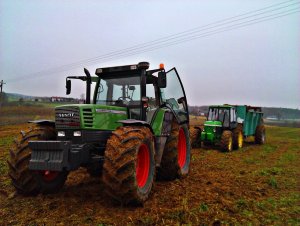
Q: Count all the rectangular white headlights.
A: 2